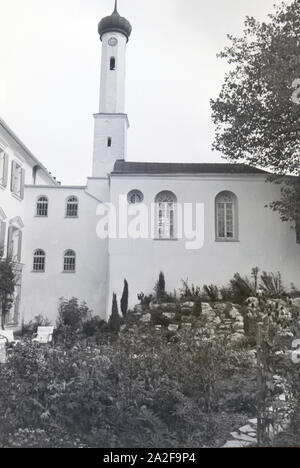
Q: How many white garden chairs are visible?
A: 2